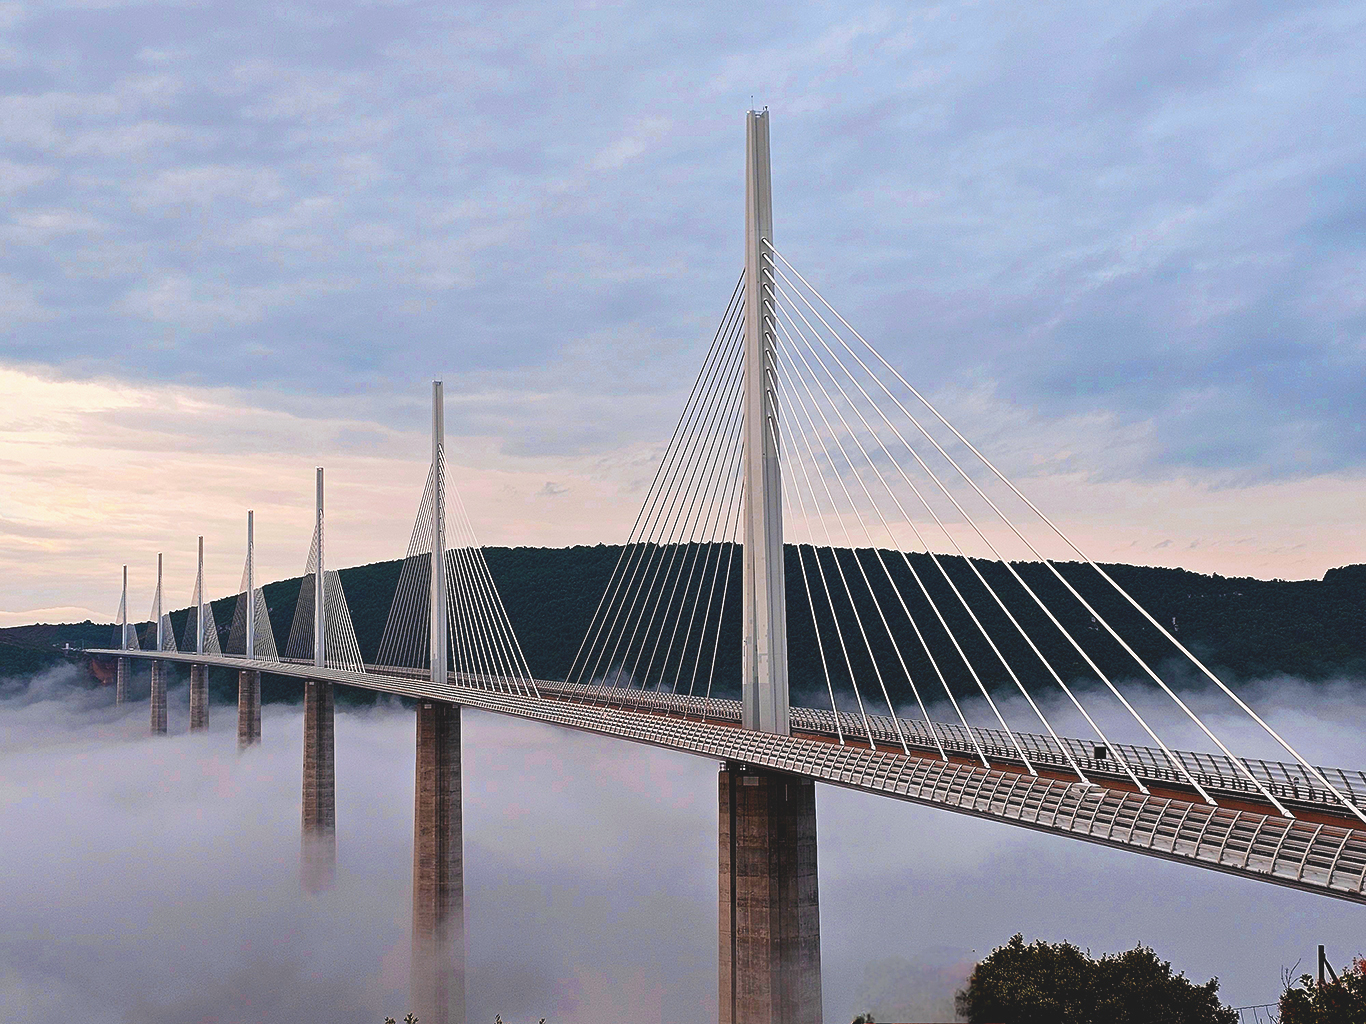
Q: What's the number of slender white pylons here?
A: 7